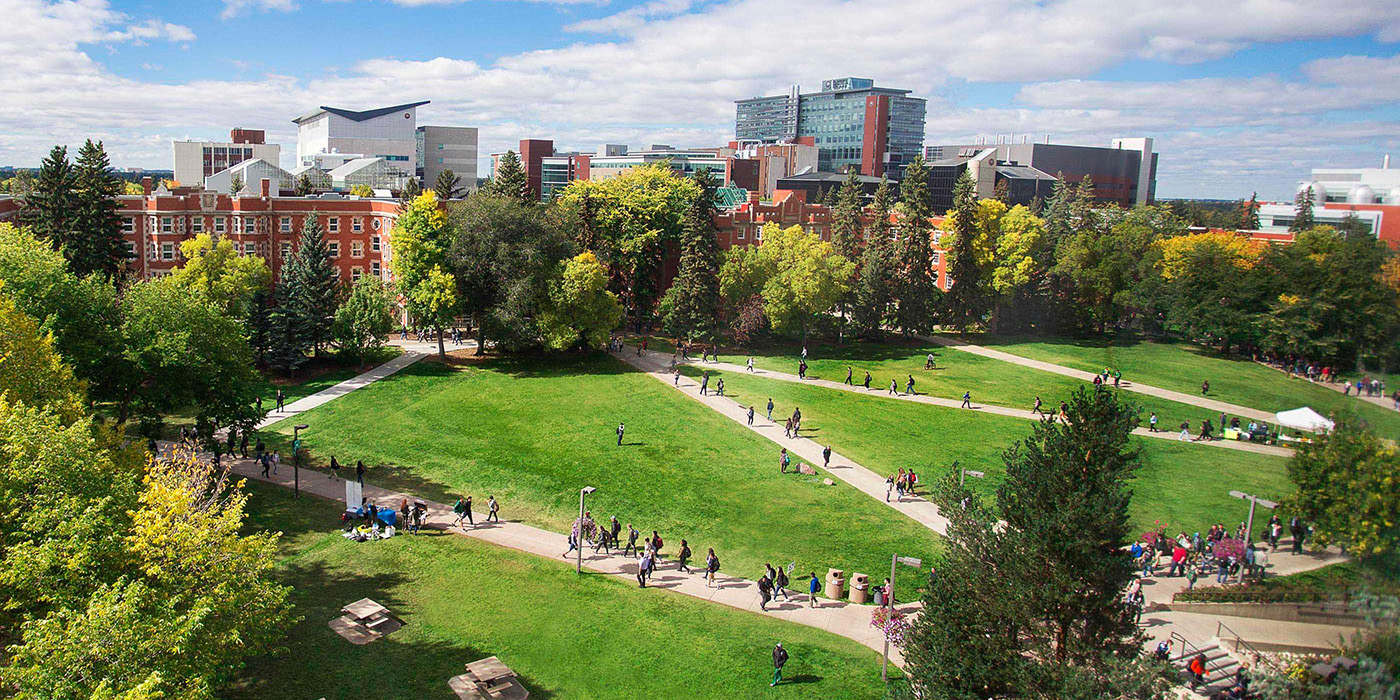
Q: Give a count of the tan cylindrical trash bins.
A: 2